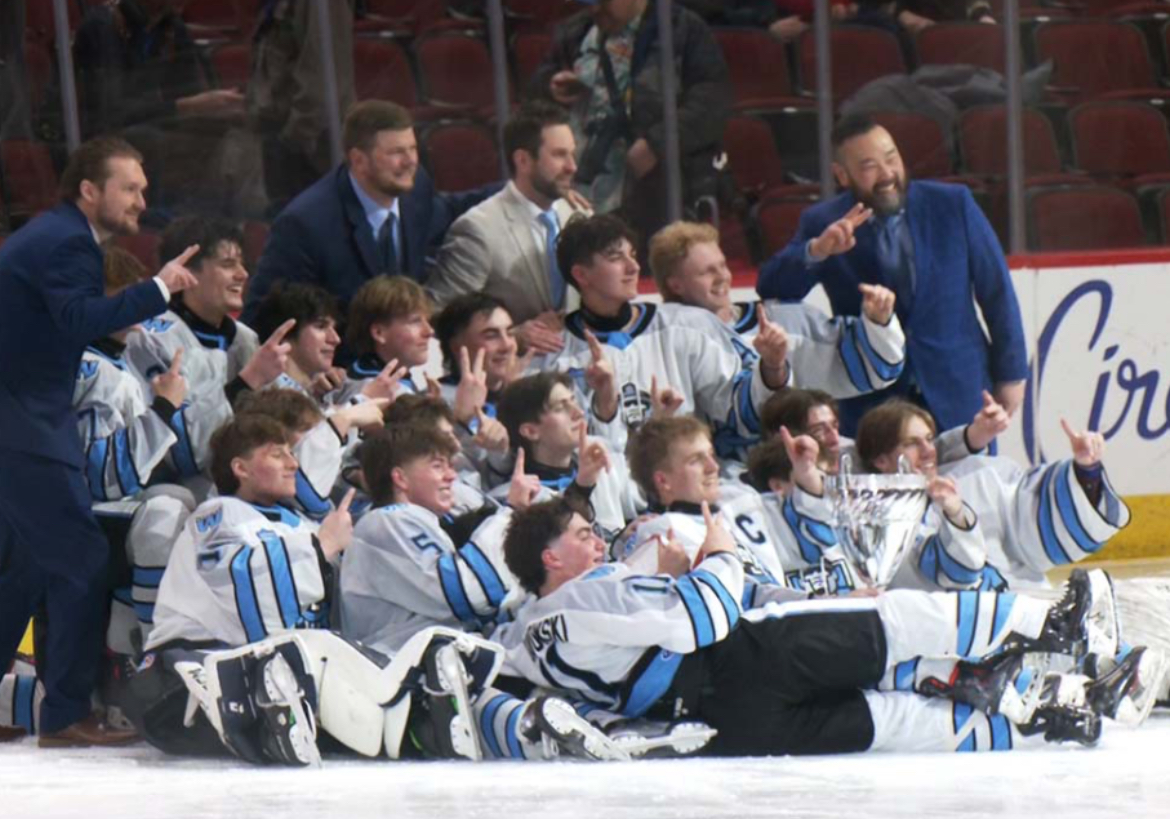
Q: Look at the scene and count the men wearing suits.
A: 4